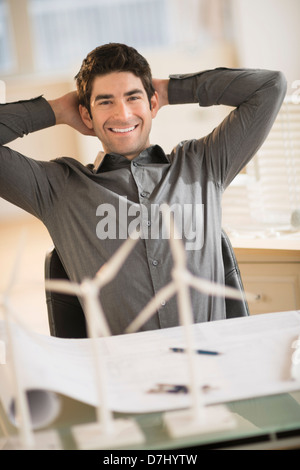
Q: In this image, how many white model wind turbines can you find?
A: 3